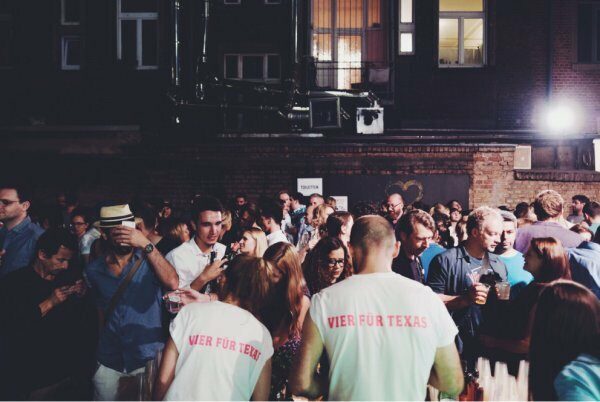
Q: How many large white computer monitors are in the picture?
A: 0